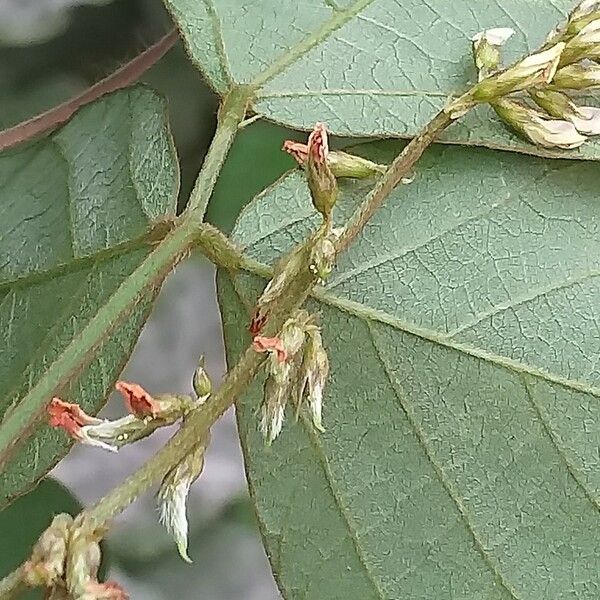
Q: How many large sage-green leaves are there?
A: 3